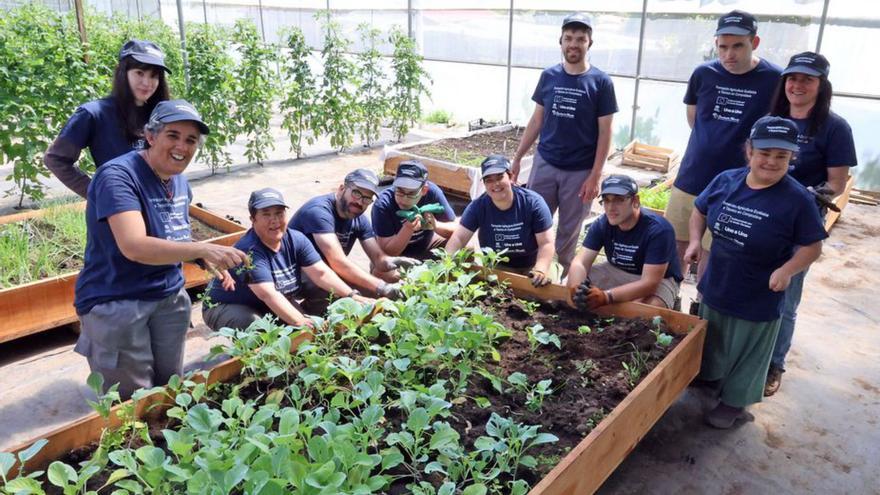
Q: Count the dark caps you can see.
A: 11